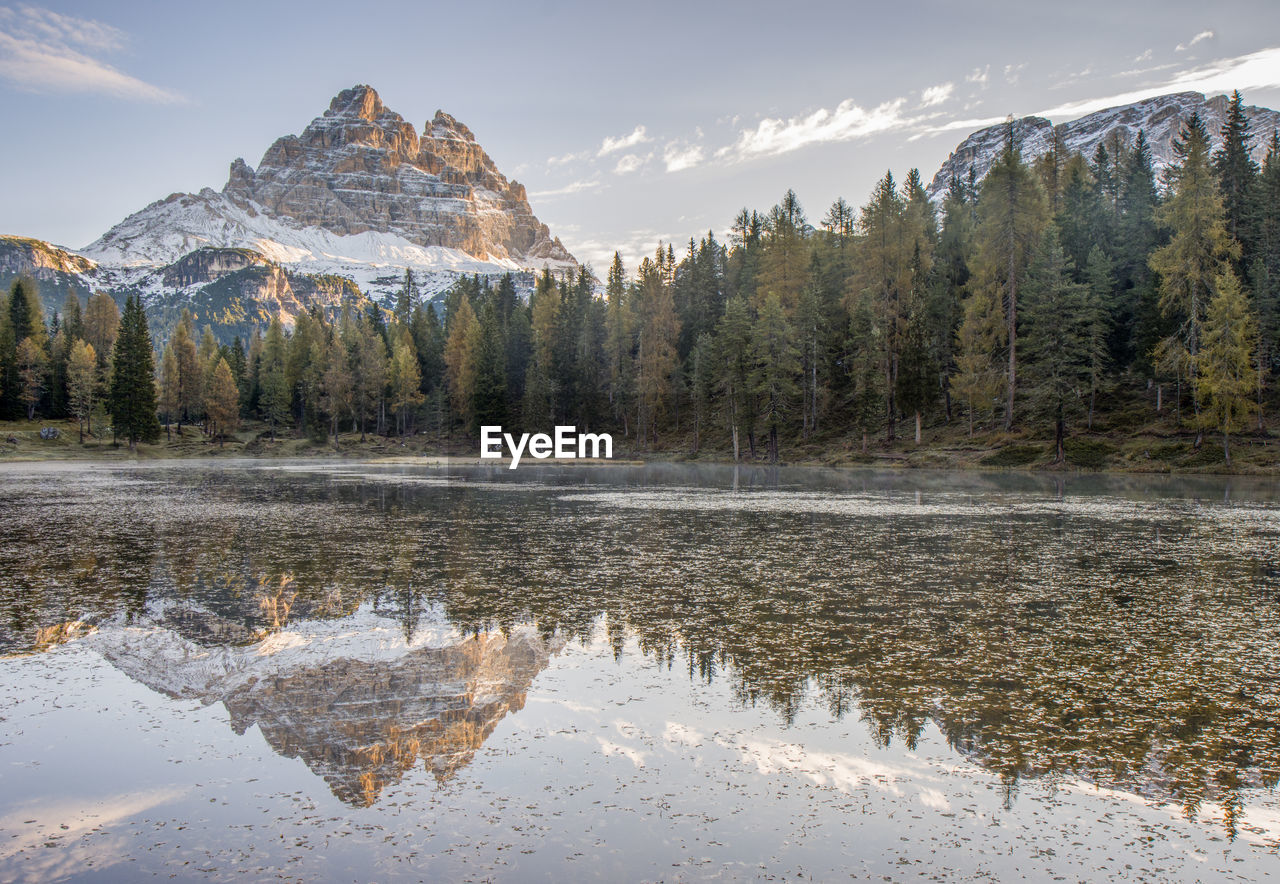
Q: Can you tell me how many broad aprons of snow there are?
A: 1